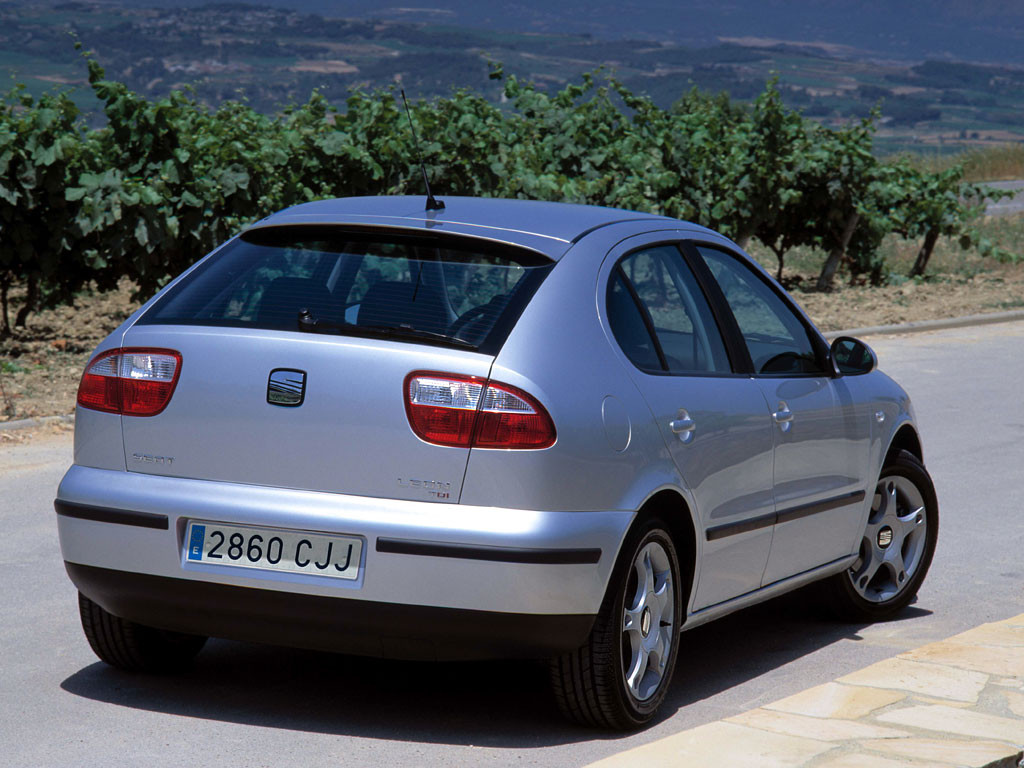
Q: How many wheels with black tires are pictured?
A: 3